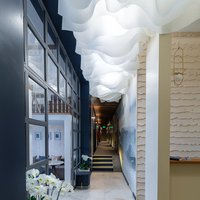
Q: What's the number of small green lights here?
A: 3